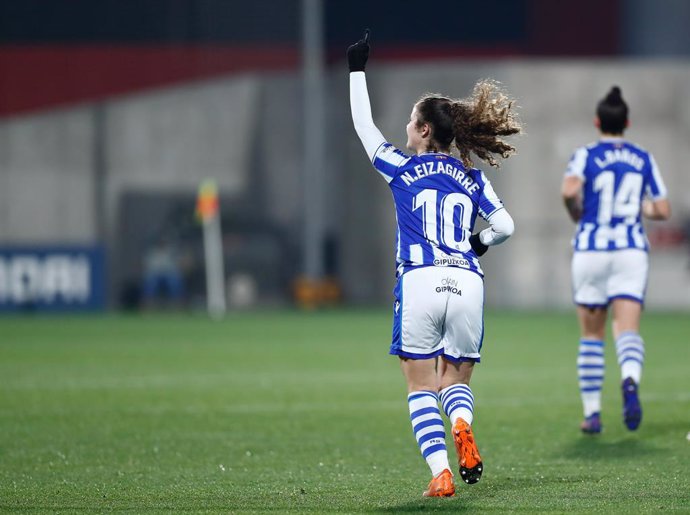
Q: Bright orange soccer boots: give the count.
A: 2